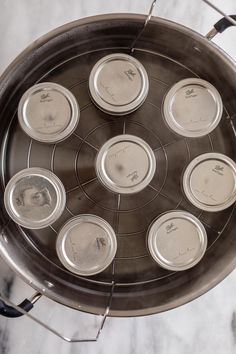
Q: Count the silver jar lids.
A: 8